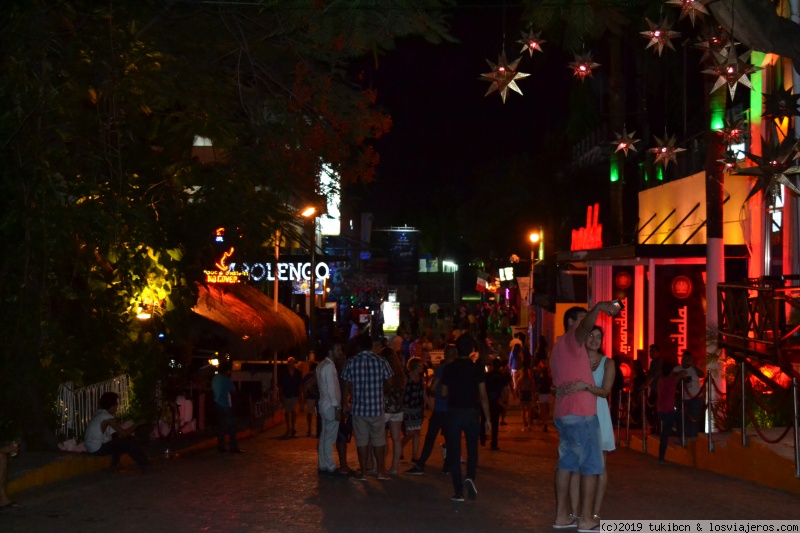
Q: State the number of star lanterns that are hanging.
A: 13